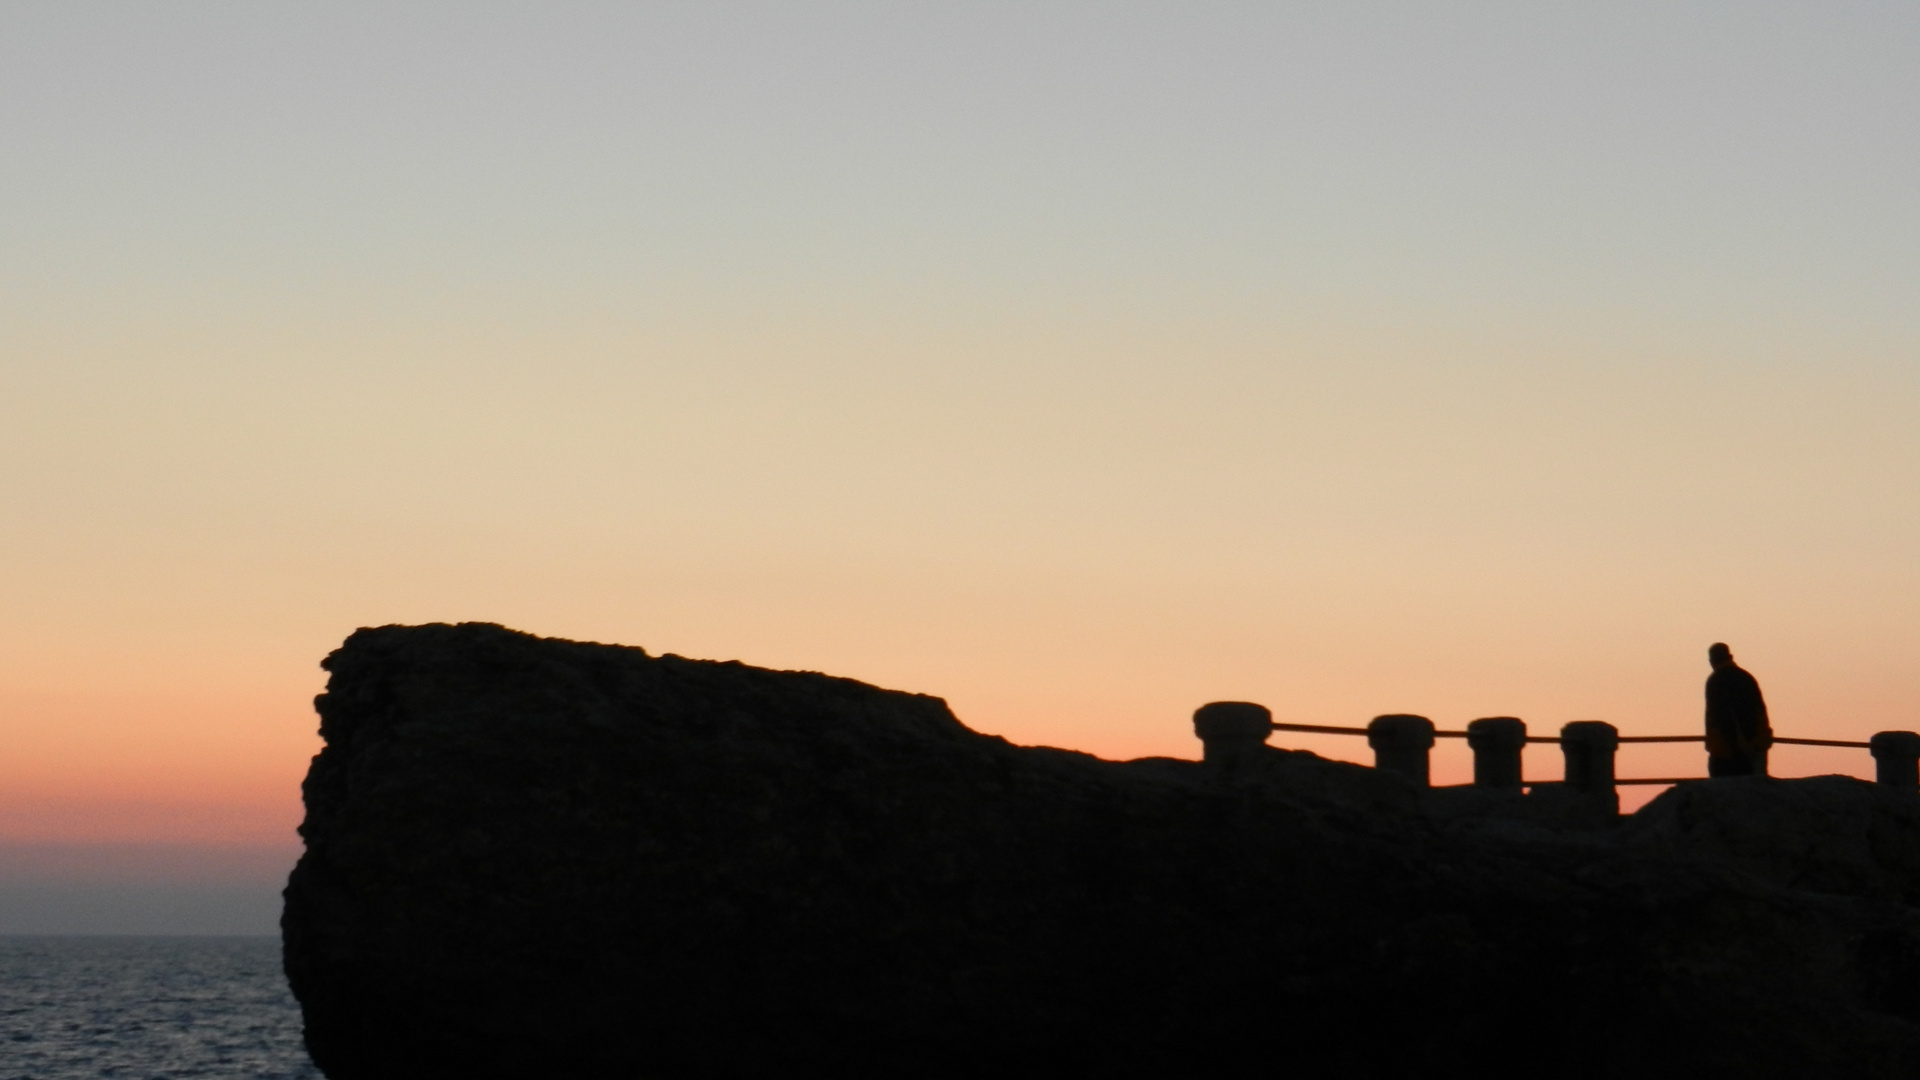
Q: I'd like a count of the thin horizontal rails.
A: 2